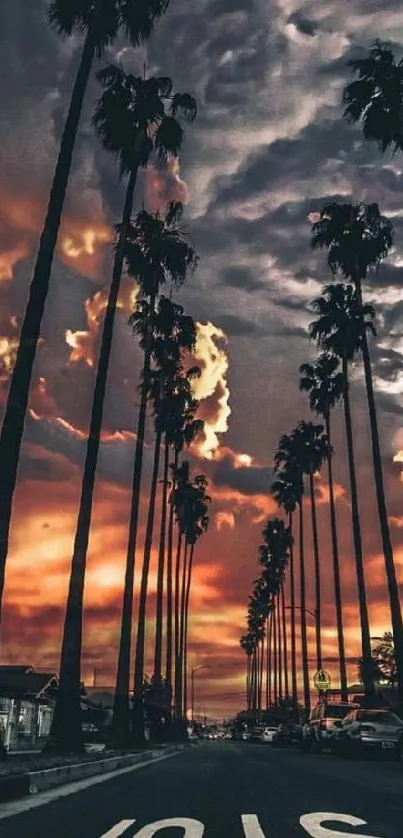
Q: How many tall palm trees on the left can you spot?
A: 9